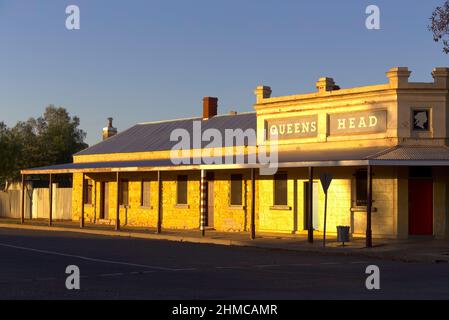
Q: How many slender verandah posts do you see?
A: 9